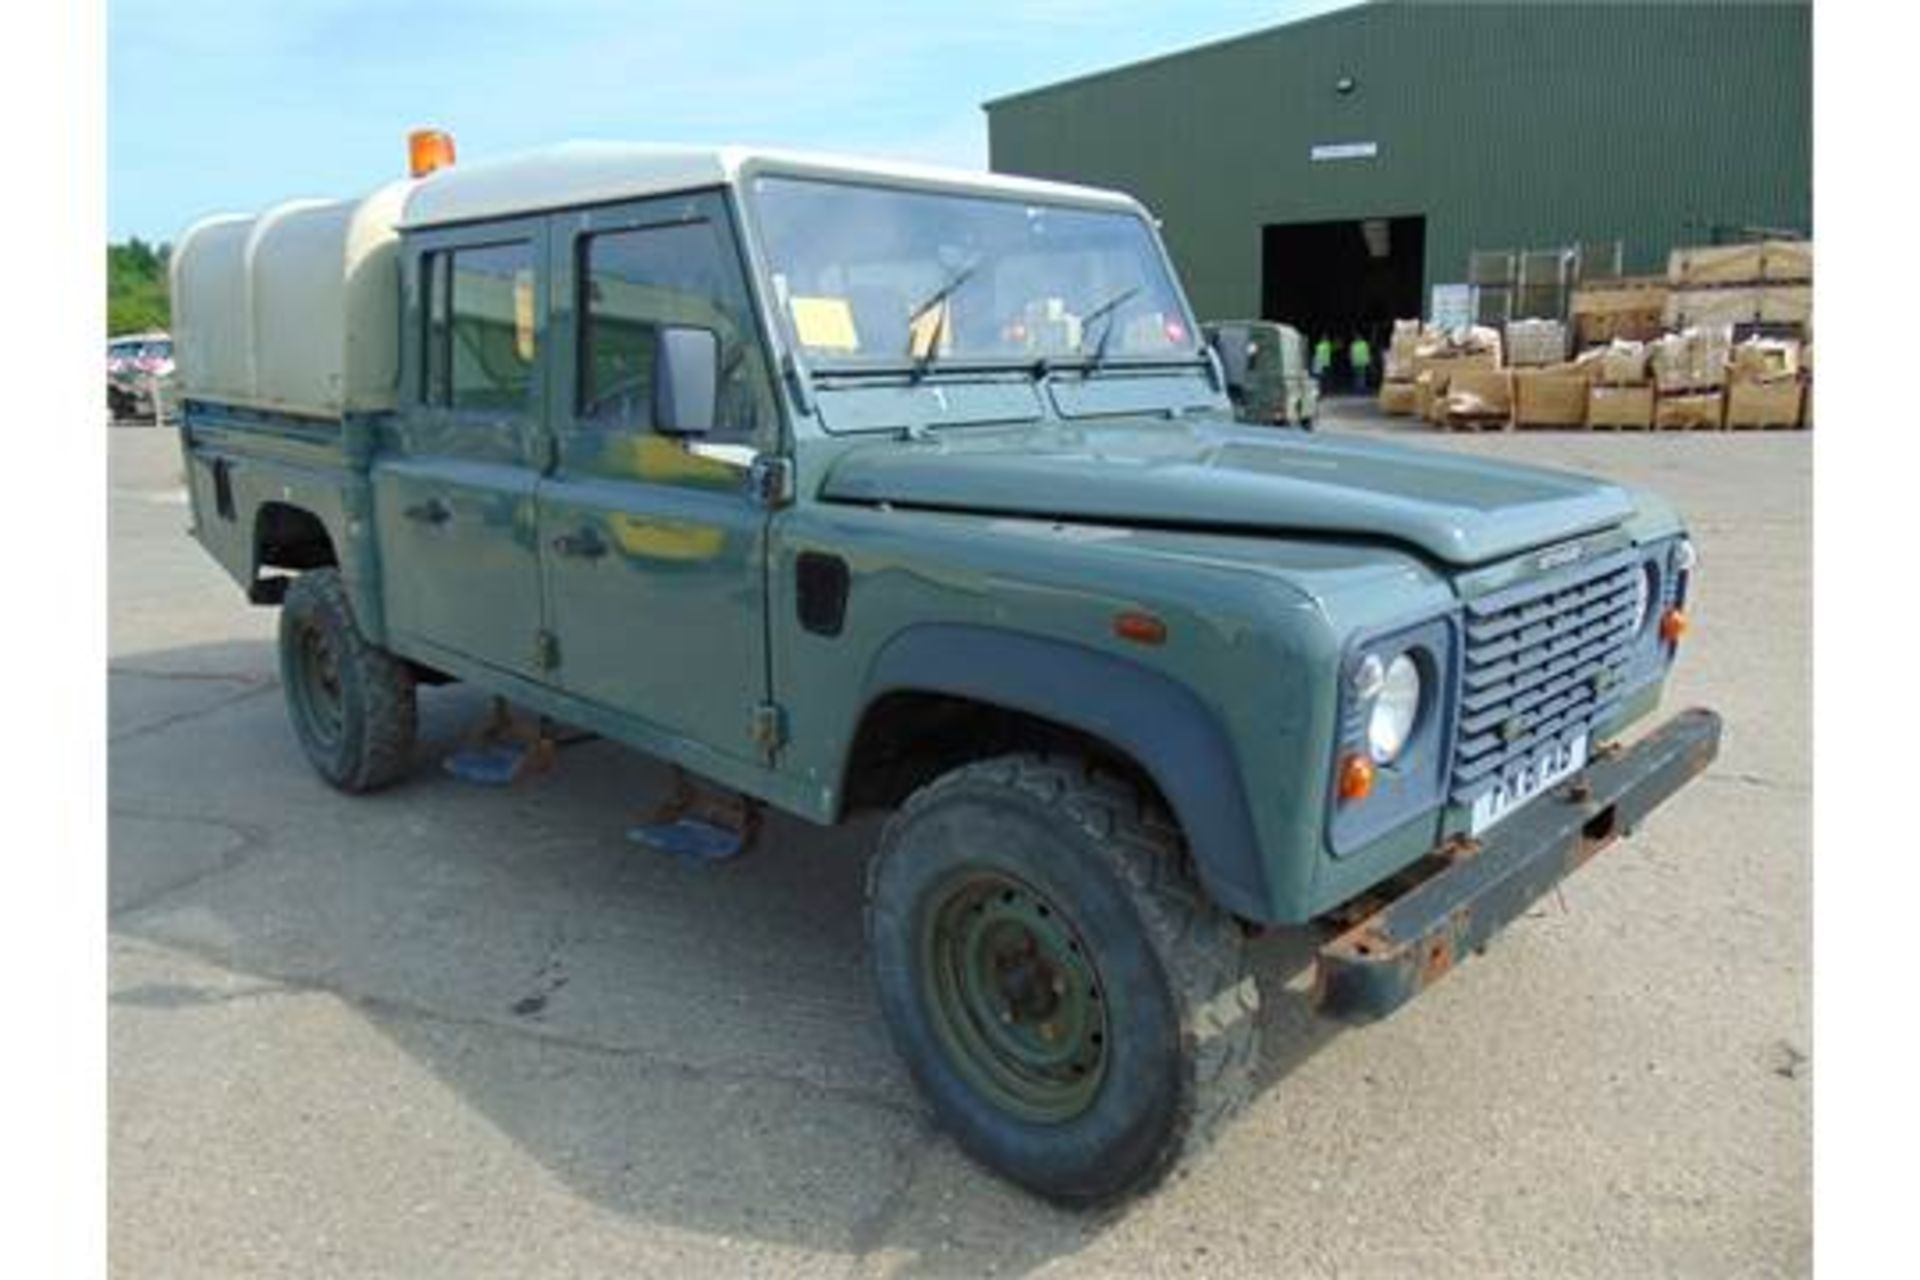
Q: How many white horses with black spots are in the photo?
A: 0